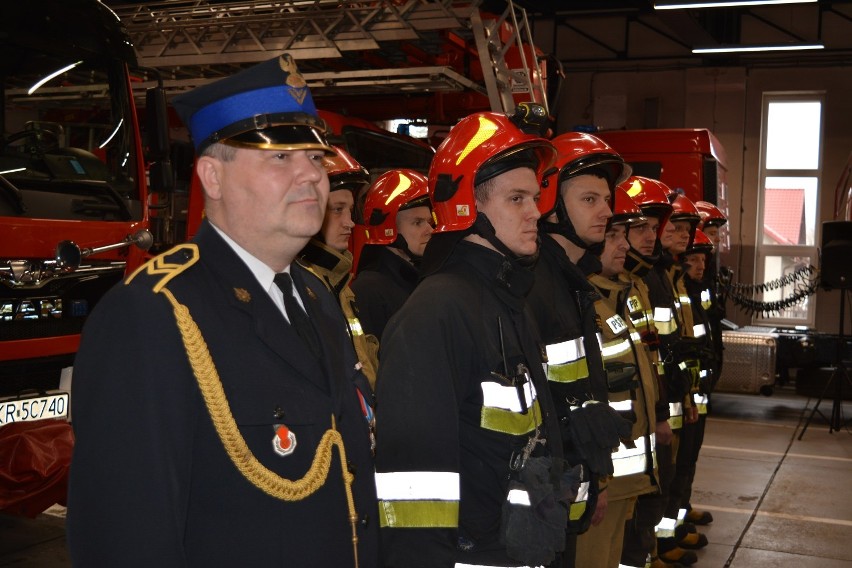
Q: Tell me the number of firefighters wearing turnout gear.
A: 10